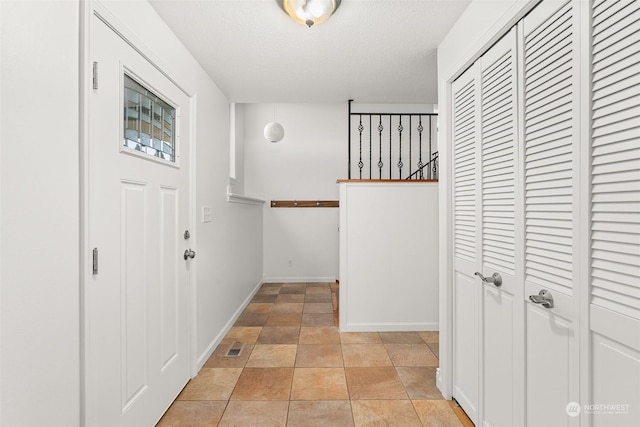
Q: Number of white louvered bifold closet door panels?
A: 4